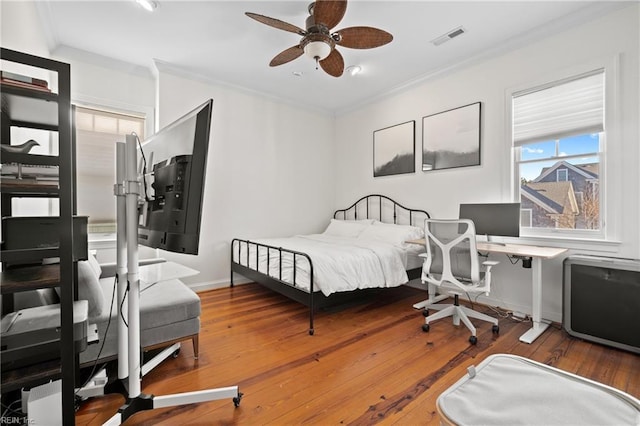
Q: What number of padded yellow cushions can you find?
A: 0